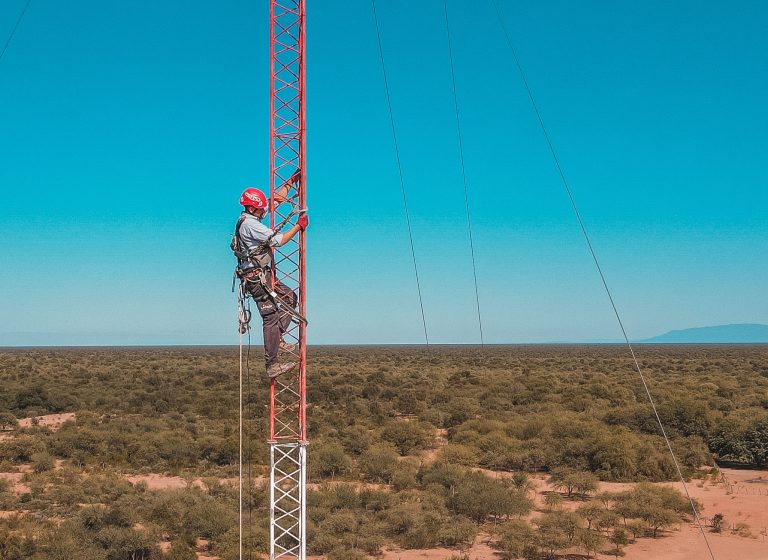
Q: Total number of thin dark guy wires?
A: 4